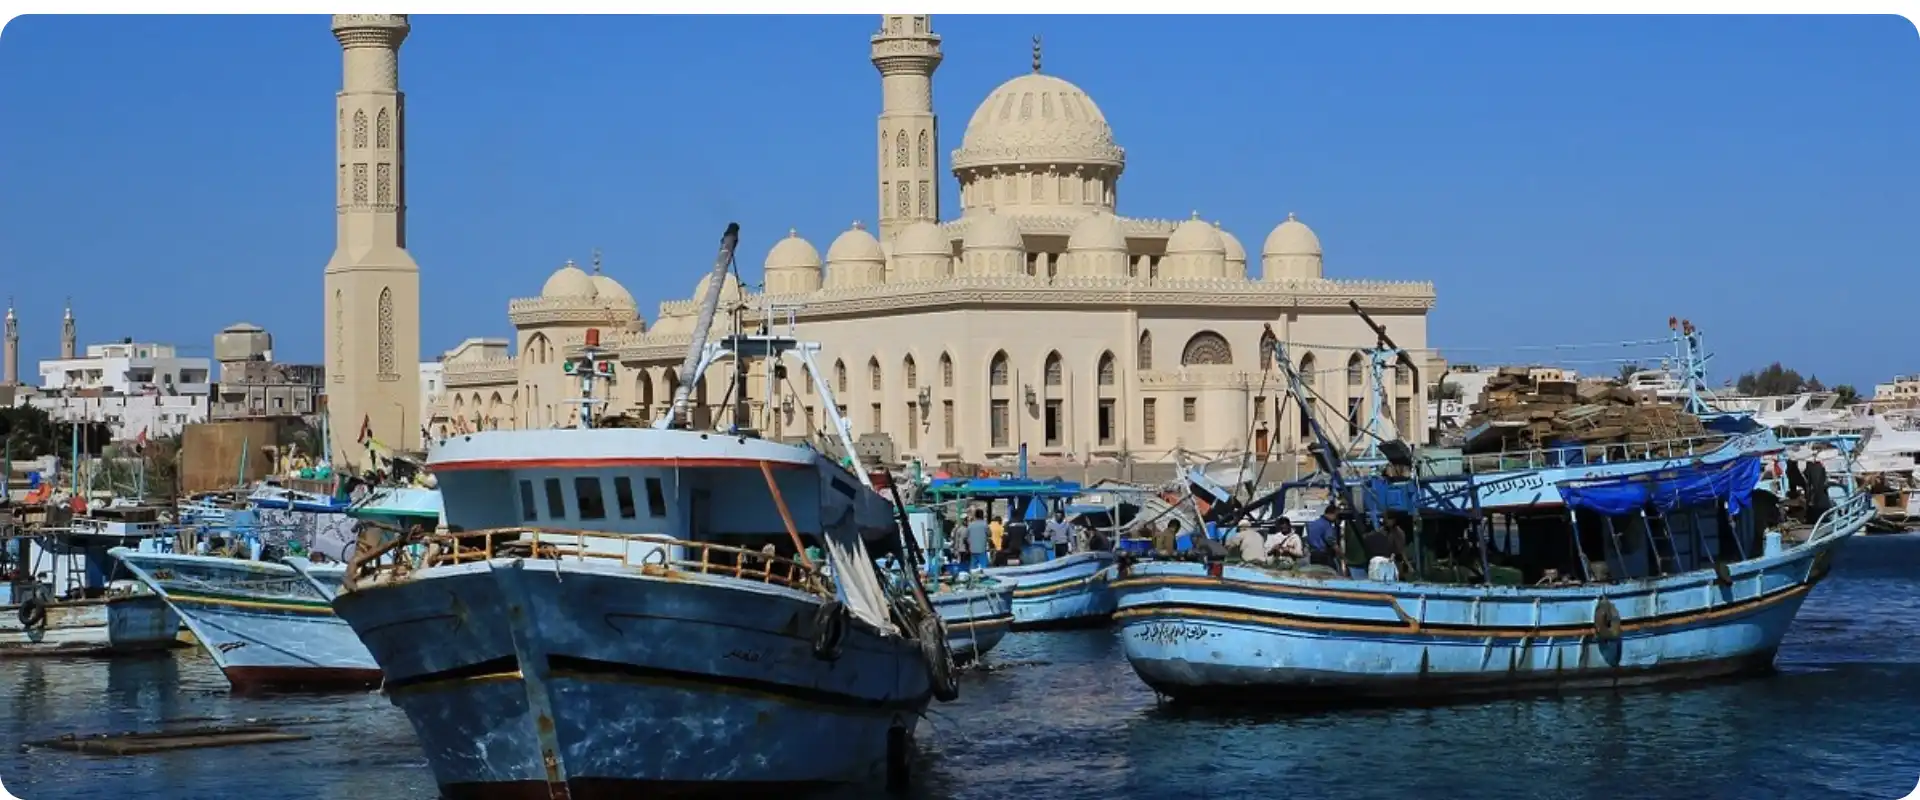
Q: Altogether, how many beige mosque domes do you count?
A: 12